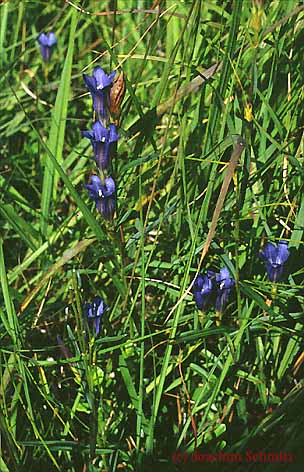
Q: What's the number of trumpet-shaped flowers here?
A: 8